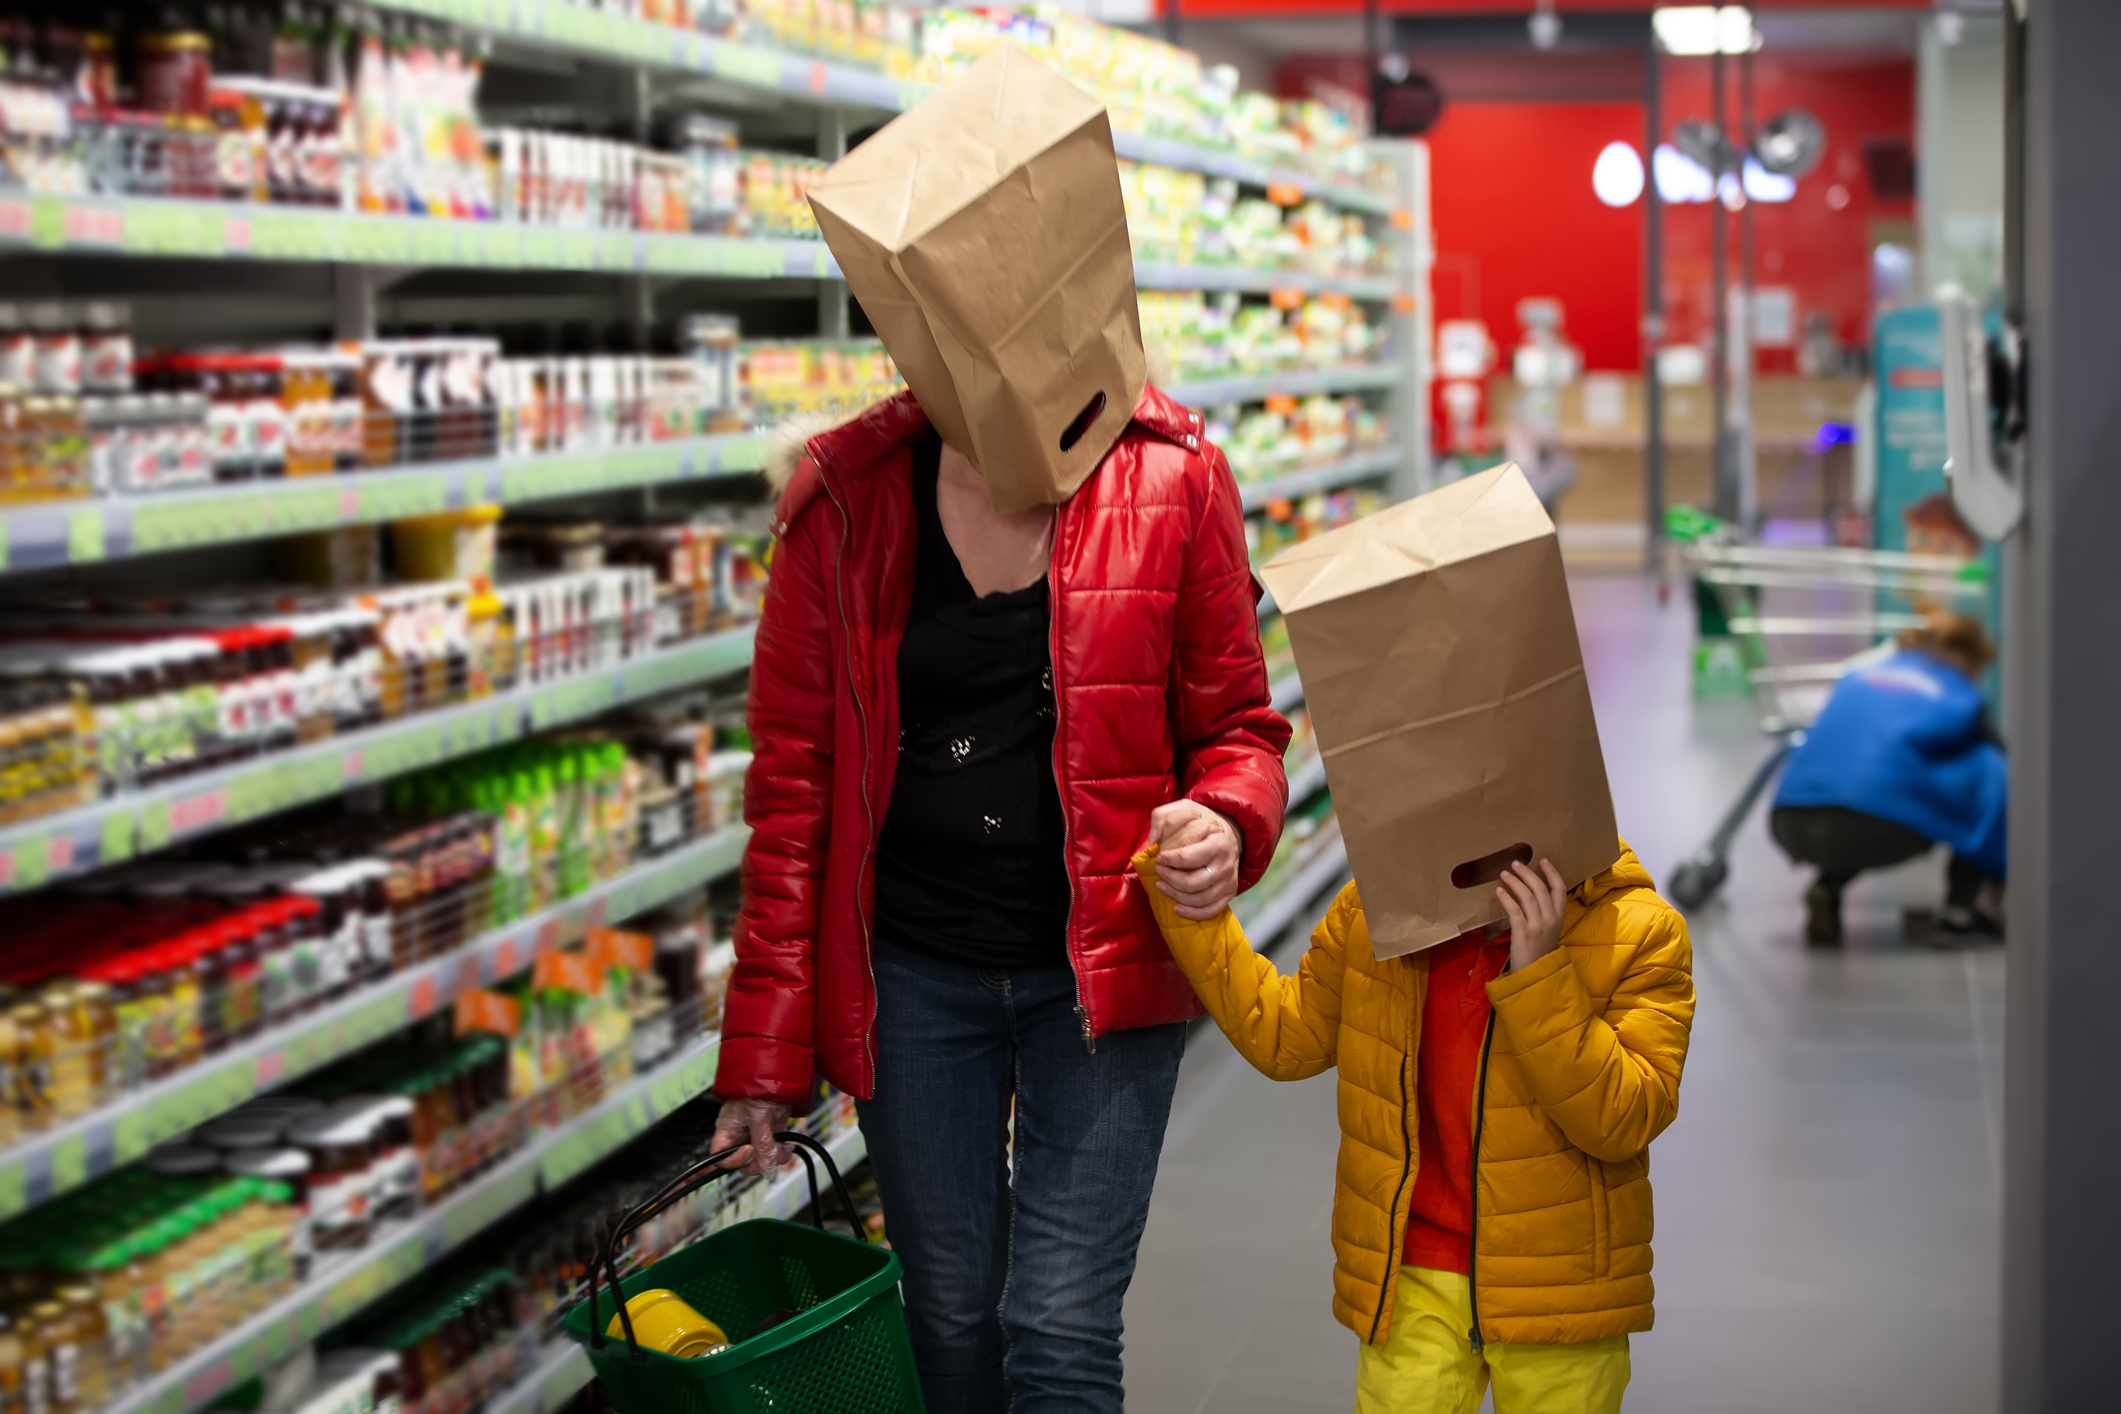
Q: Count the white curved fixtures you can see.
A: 1